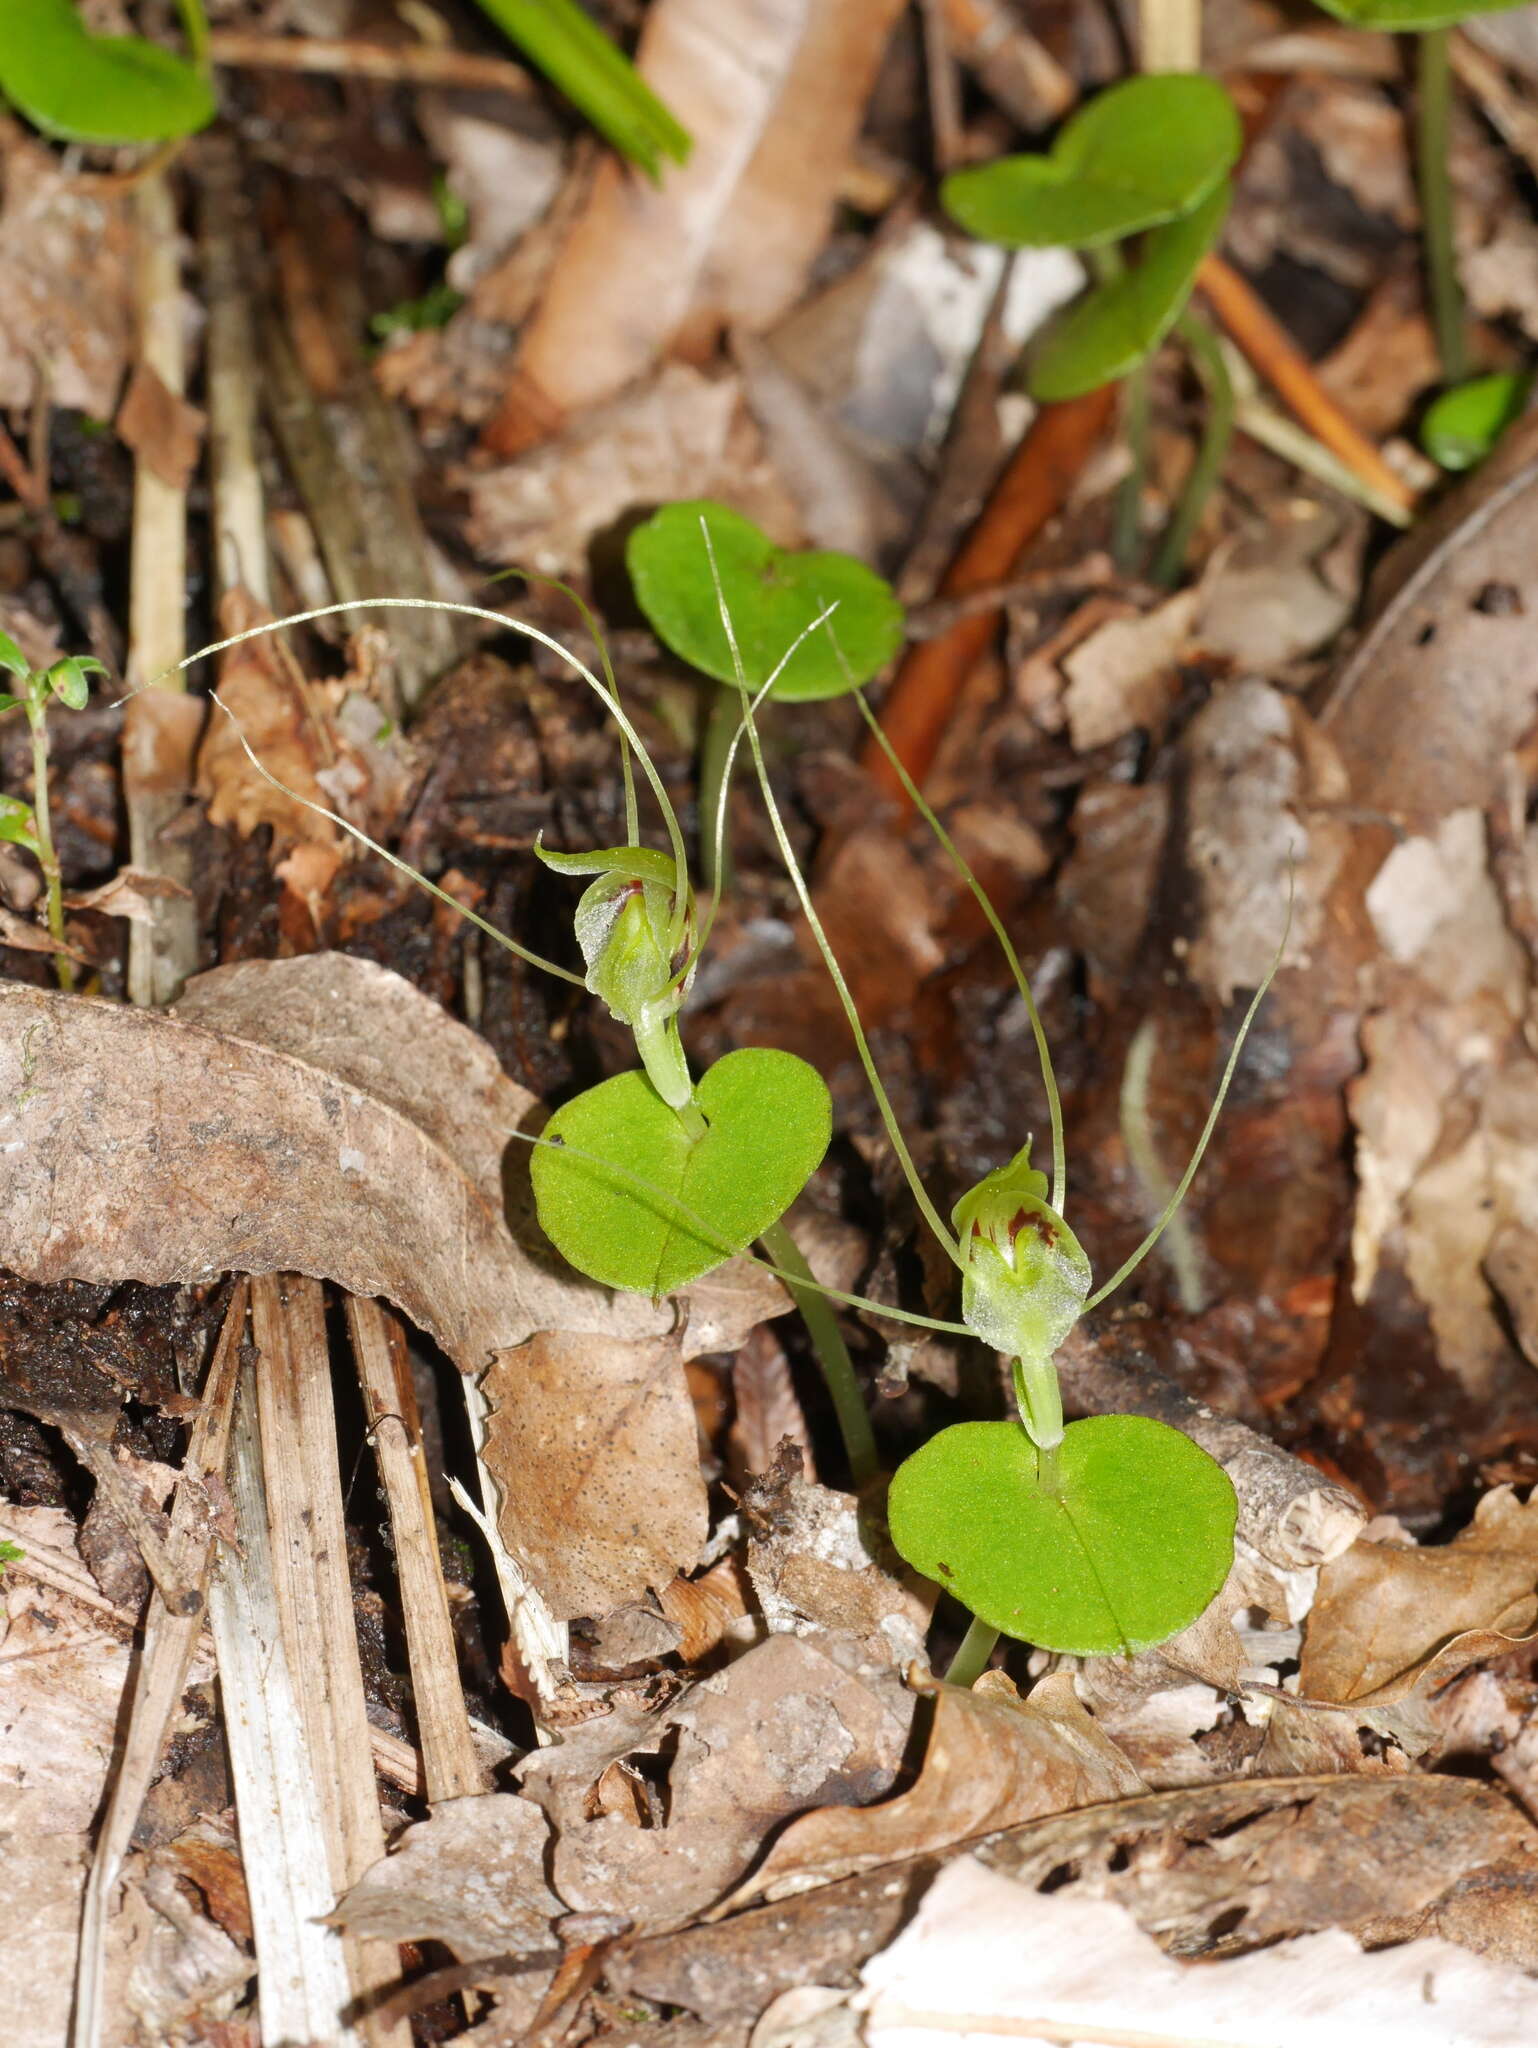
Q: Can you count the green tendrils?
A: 8